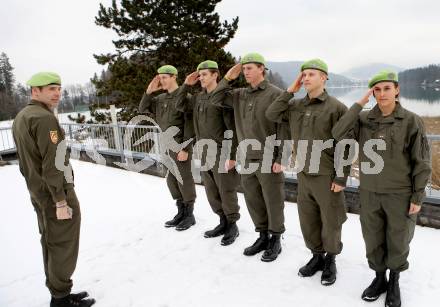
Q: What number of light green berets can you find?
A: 6